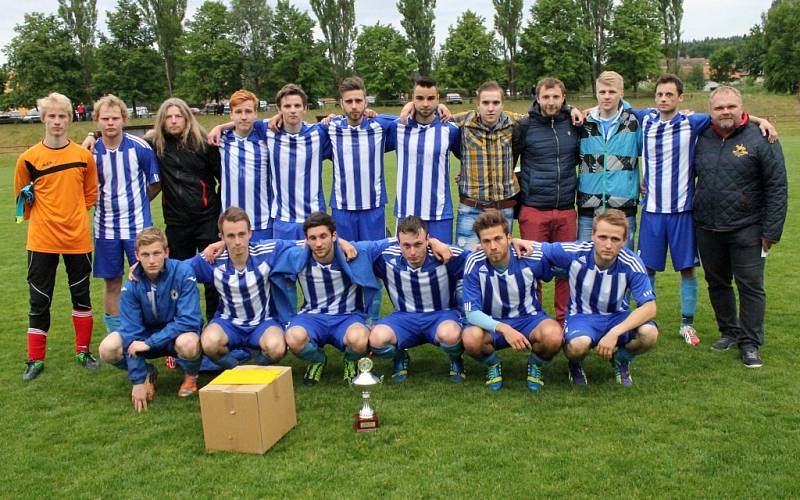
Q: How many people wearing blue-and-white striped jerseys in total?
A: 11